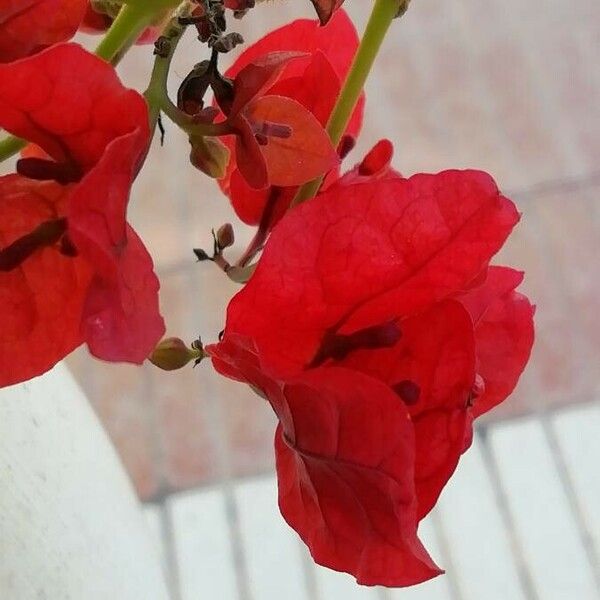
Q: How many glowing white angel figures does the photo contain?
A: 0